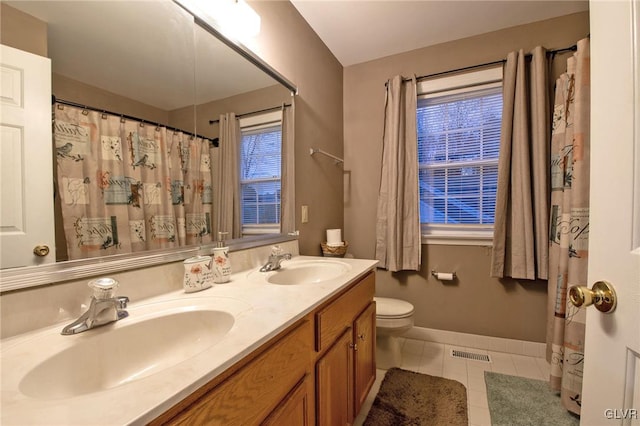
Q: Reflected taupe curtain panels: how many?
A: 2